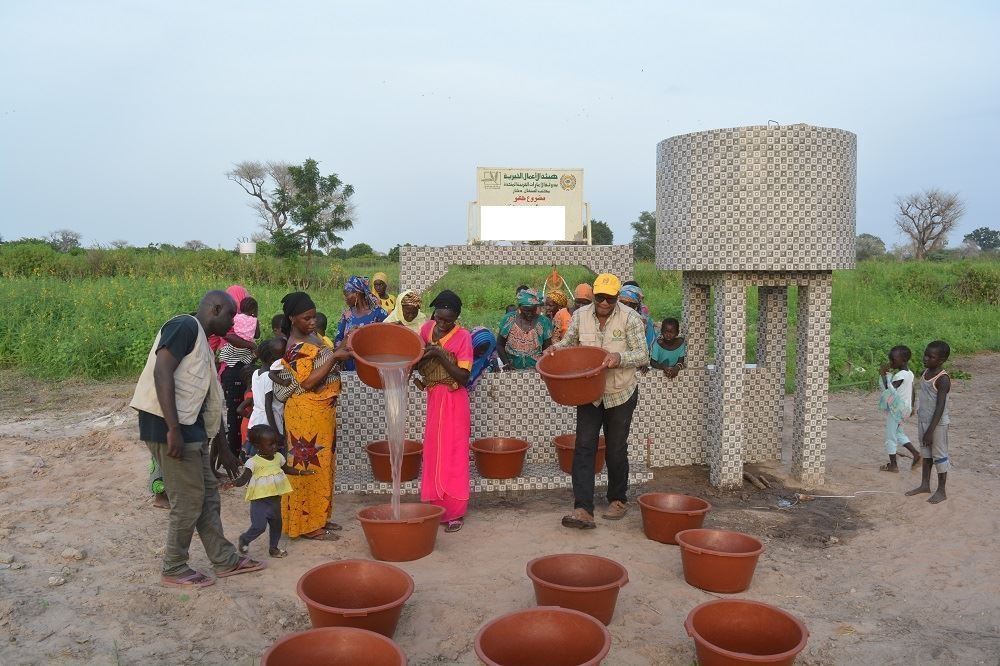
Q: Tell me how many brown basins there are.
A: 13